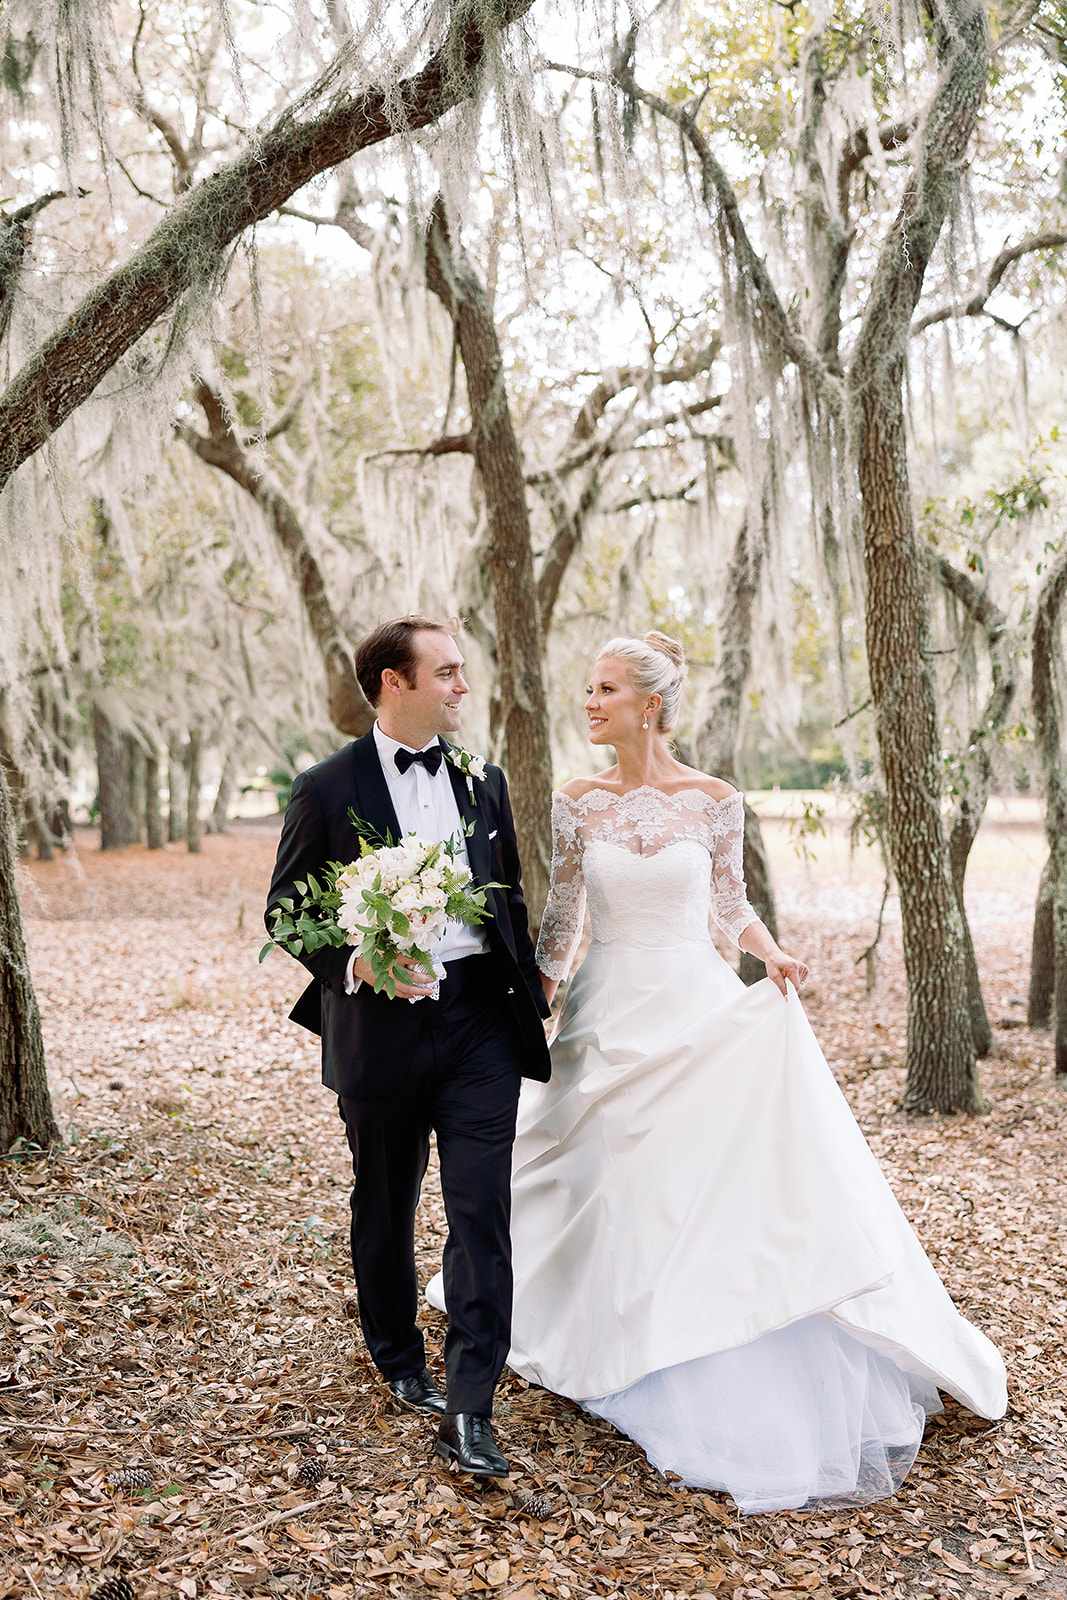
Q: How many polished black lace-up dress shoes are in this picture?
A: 2